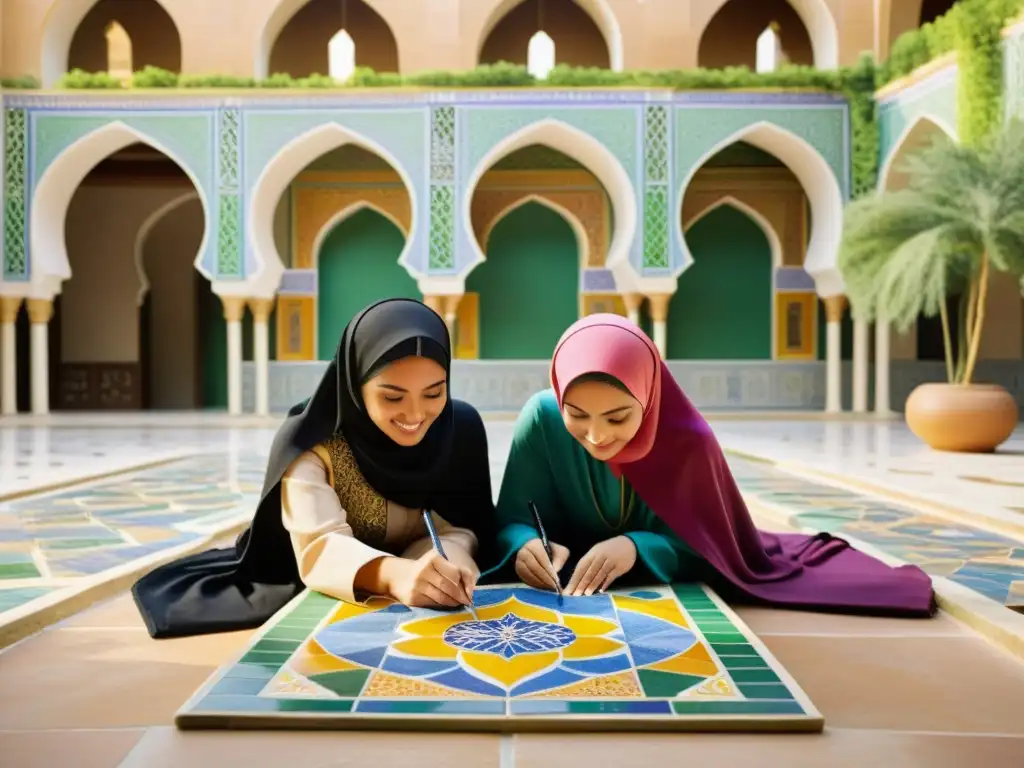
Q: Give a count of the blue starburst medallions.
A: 1